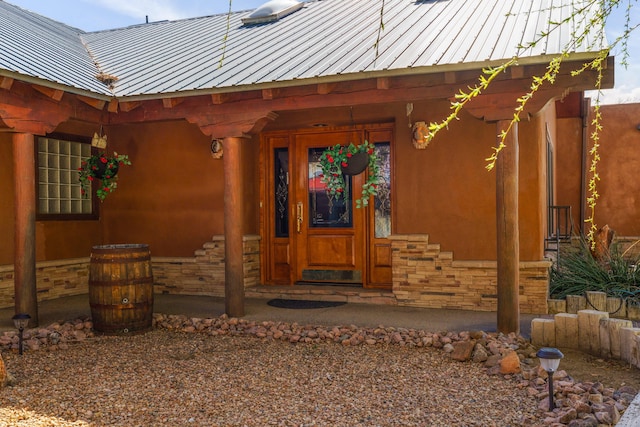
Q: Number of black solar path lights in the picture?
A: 2